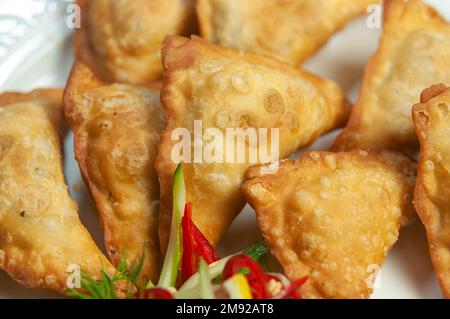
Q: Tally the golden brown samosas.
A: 8